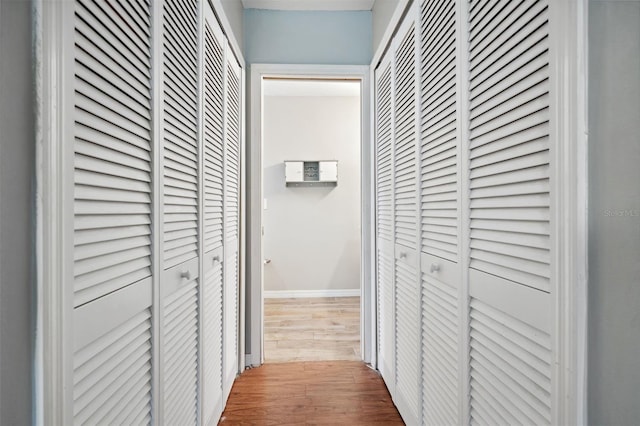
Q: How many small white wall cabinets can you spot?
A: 1